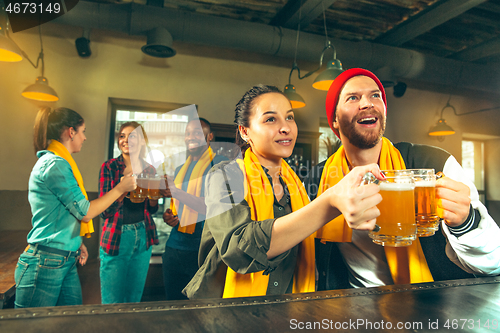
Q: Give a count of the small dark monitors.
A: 2